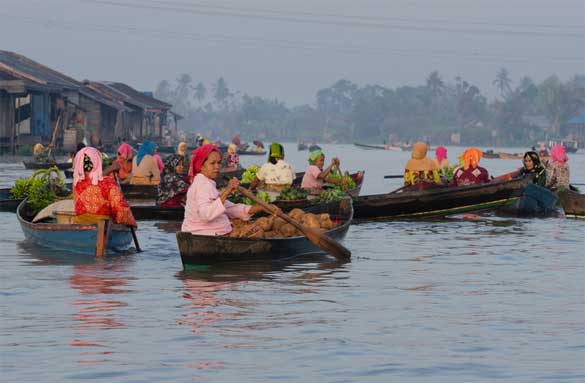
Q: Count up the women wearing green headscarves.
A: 2